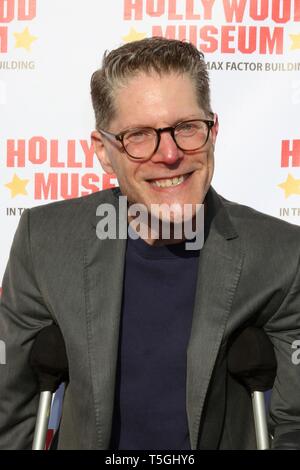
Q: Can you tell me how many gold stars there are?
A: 5